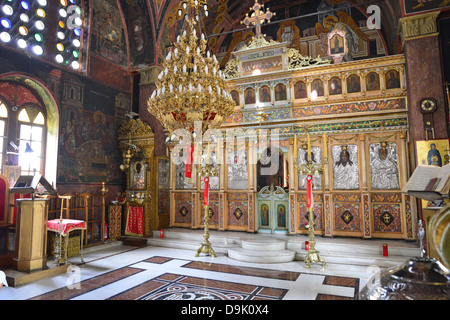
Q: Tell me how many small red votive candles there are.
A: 3